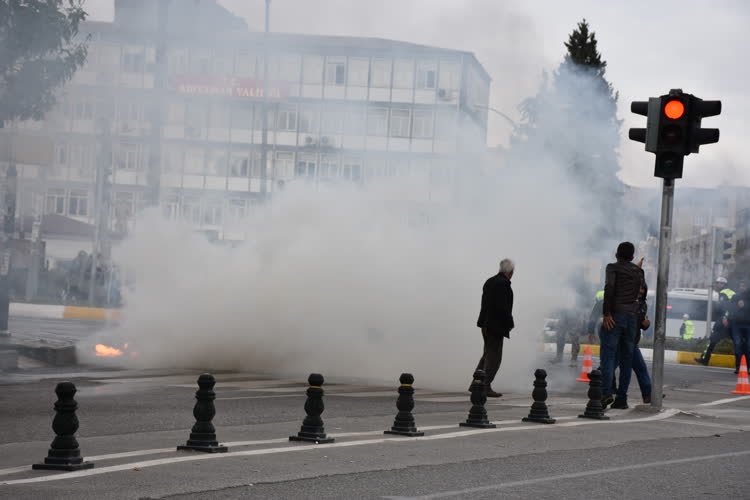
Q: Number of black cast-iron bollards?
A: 7